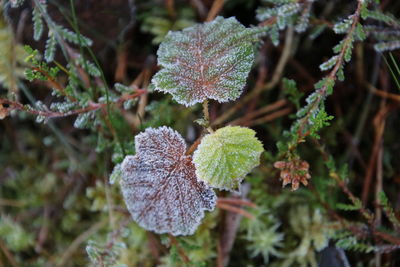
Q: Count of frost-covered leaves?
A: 3